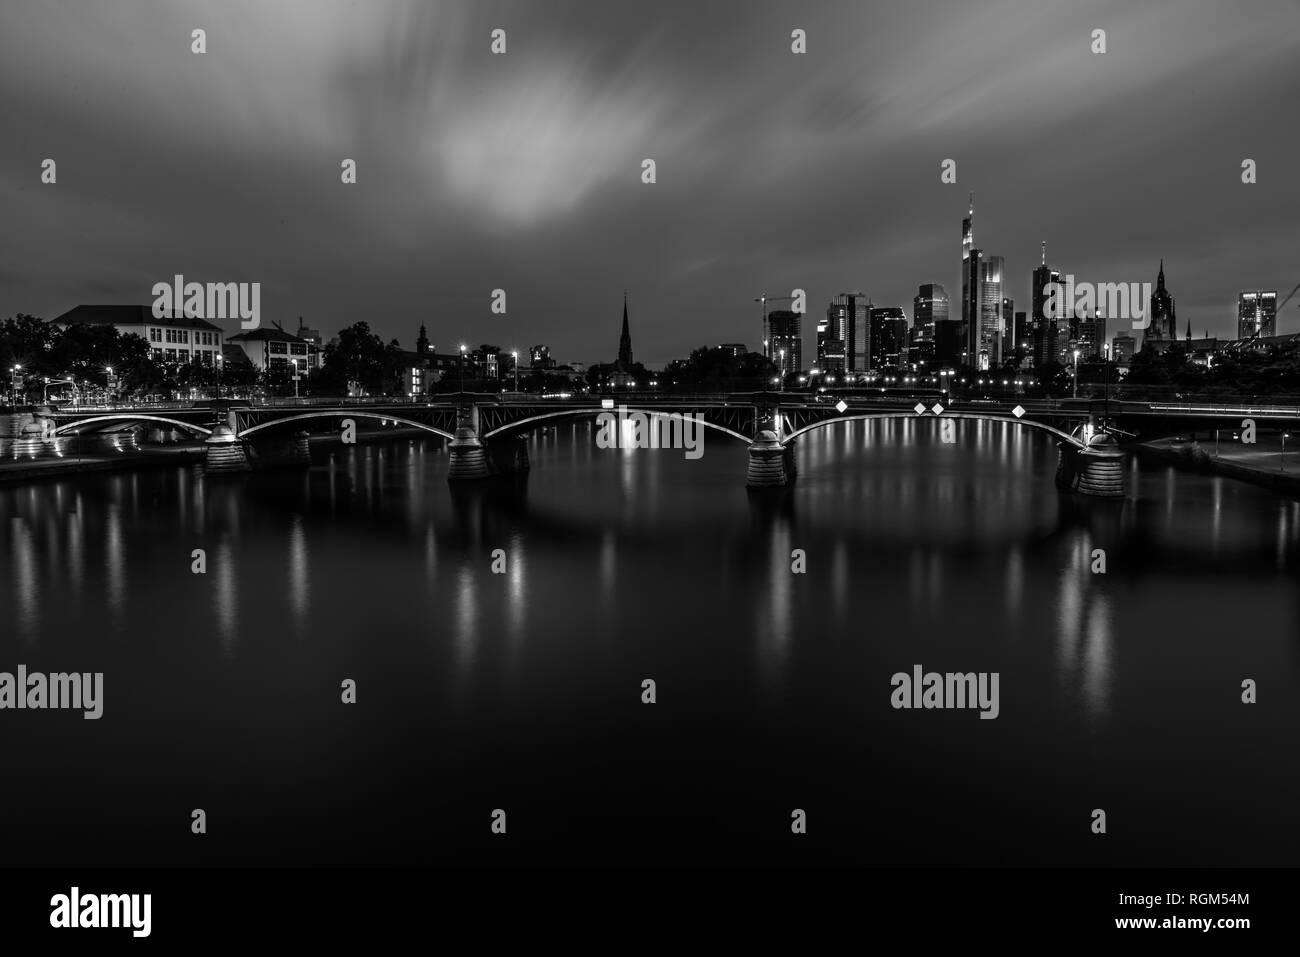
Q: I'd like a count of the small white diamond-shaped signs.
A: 4